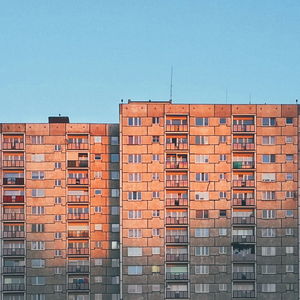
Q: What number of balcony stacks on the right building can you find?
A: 2